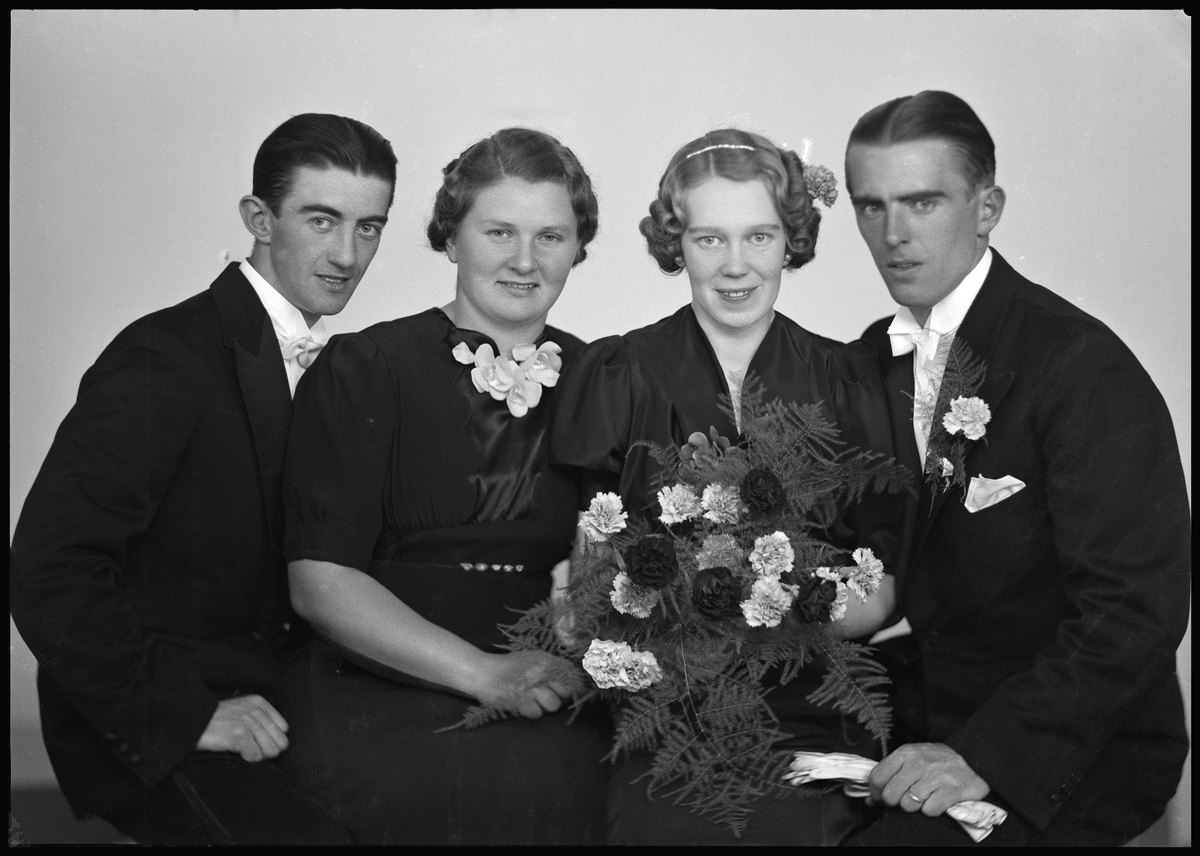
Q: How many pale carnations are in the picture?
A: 13